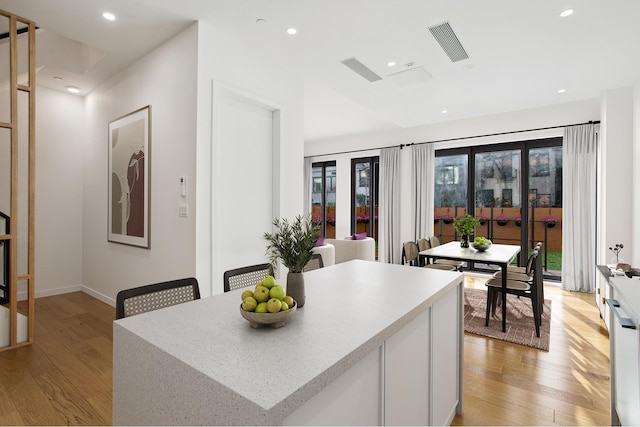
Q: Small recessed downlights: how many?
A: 7